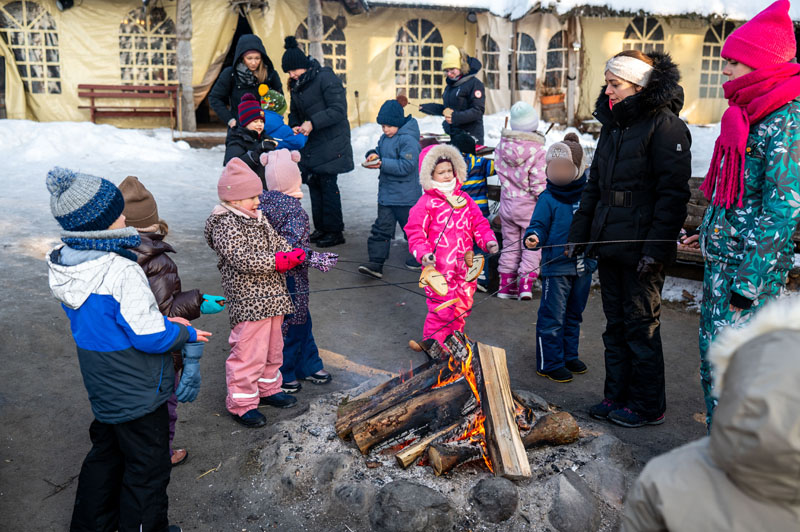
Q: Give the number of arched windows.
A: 9